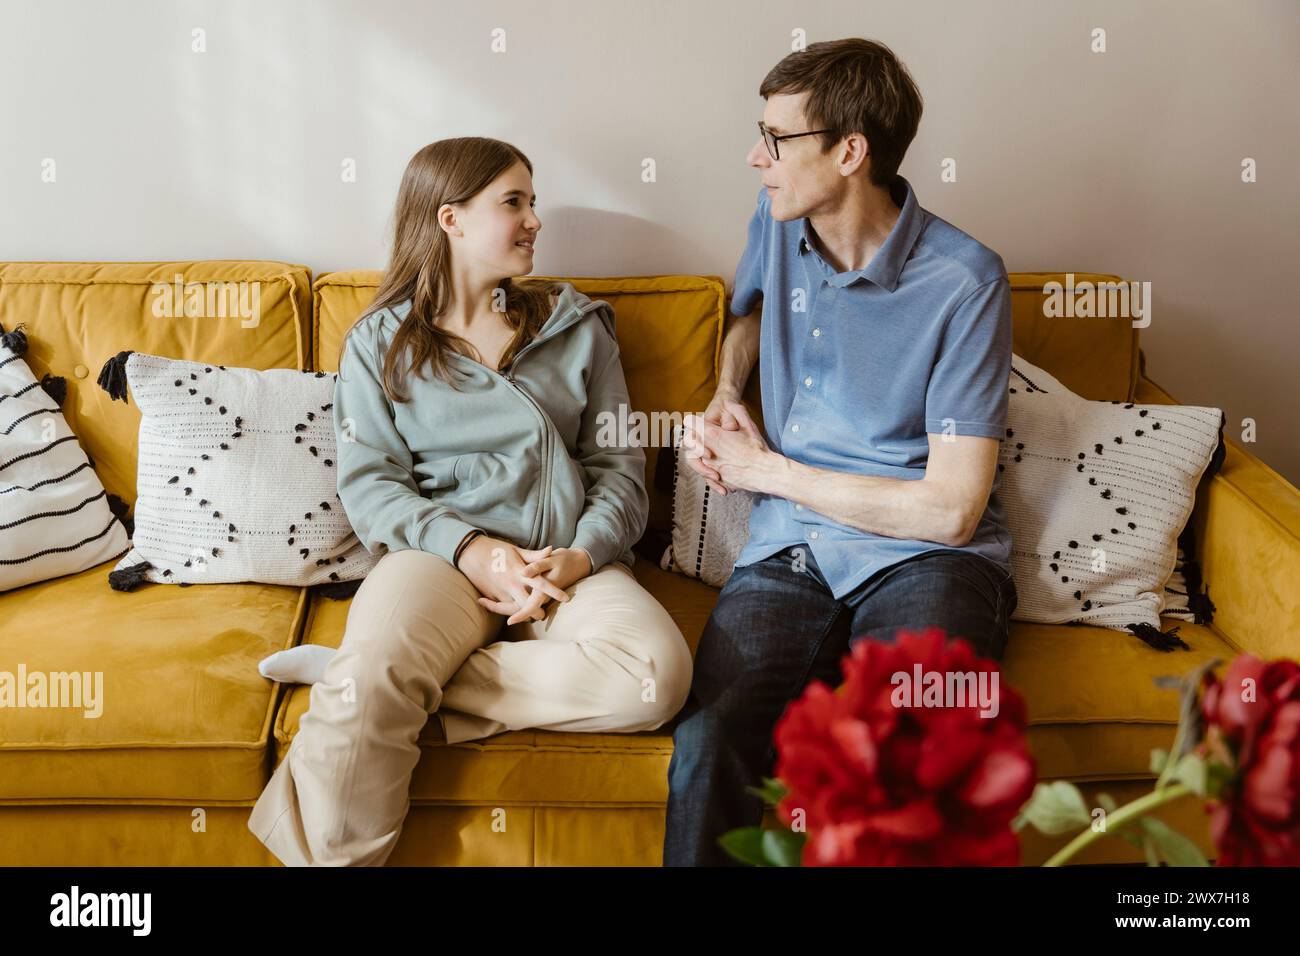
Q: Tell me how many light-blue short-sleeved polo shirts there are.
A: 1